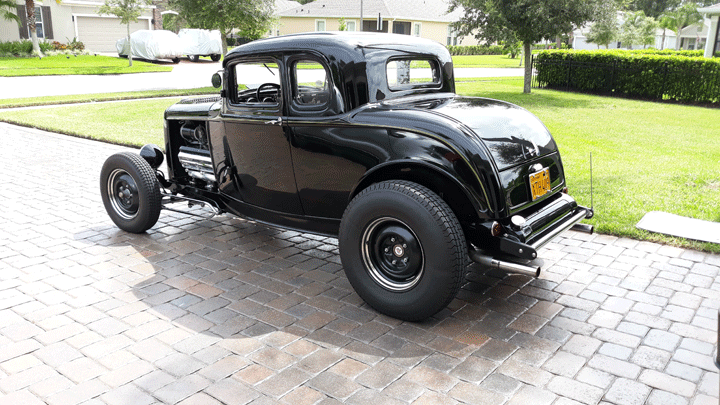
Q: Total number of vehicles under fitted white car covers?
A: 2